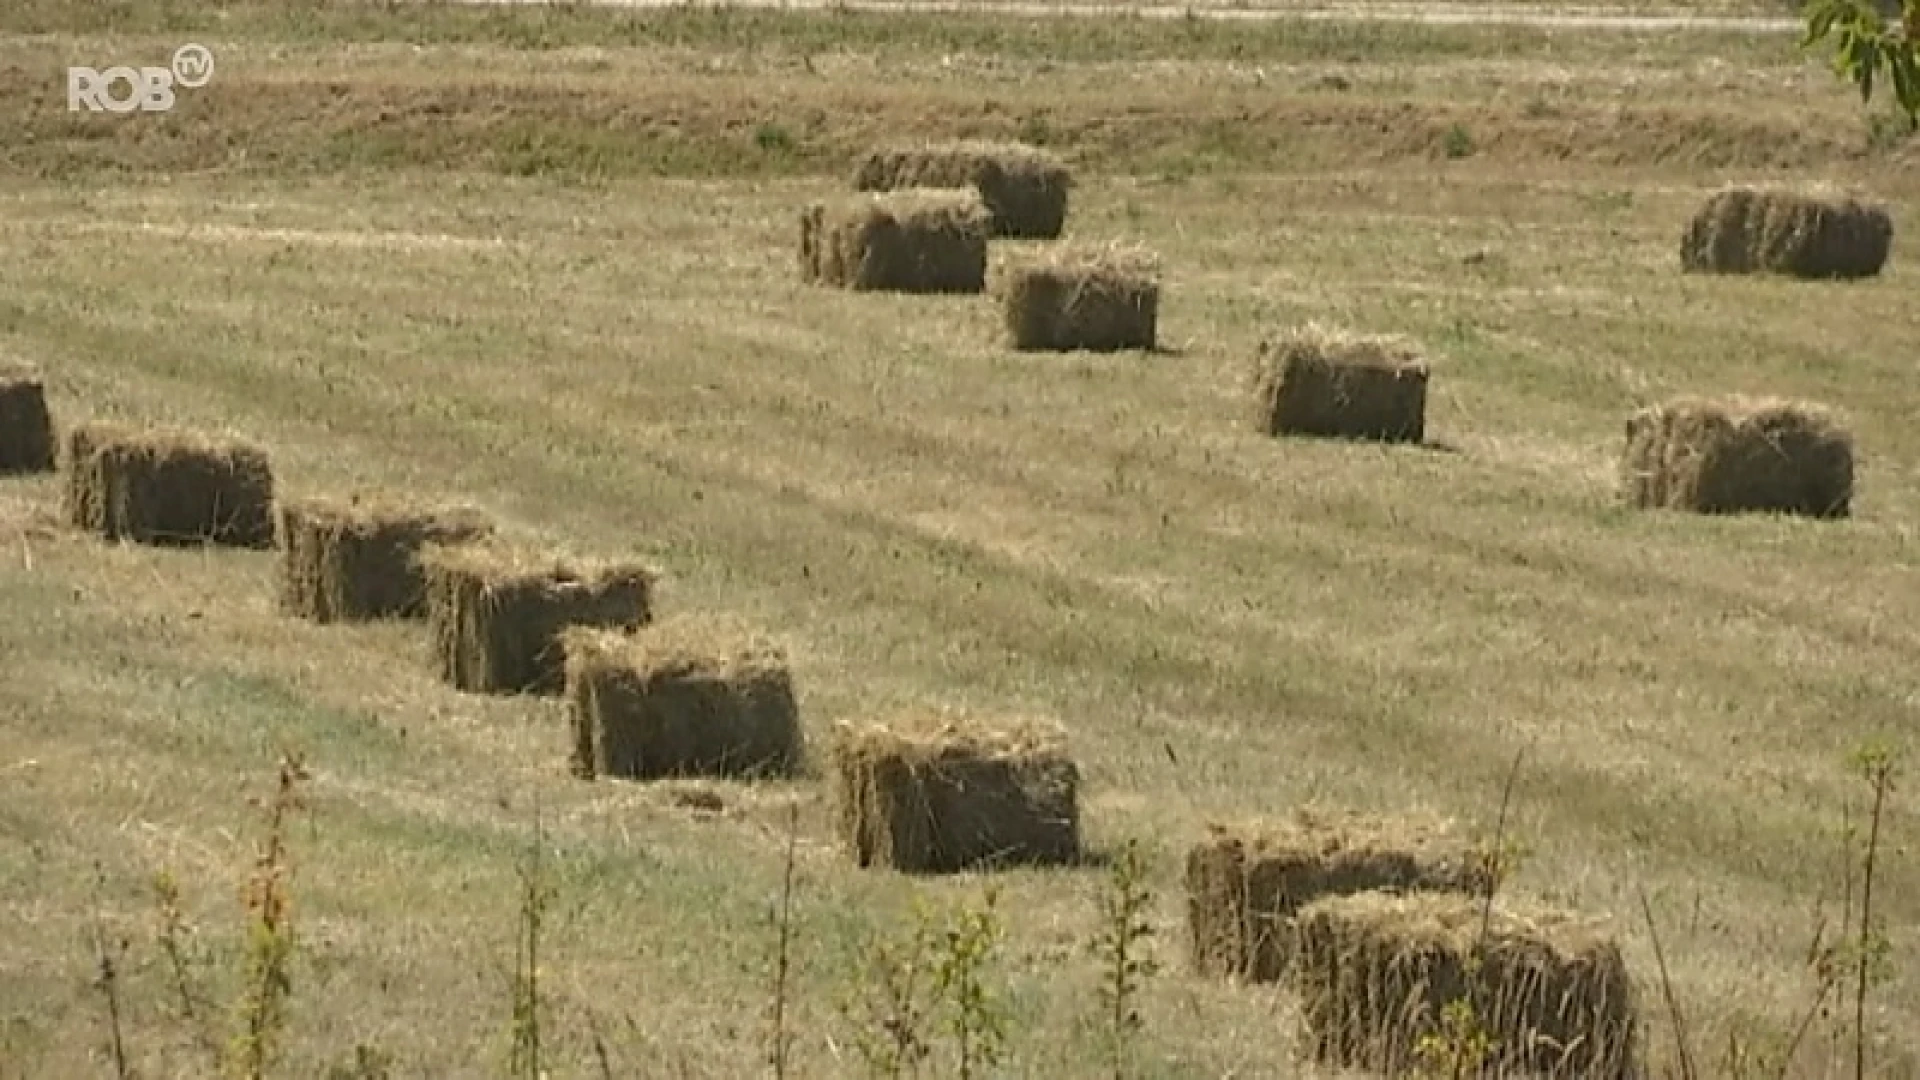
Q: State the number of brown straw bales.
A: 14